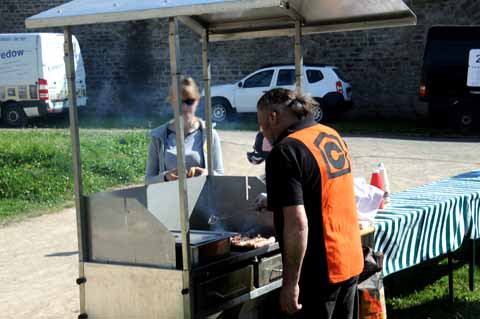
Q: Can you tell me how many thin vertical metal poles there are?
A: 4